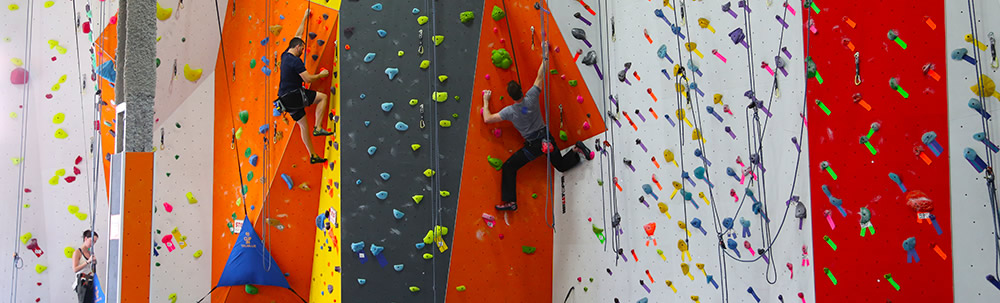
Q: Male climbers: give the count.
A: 2